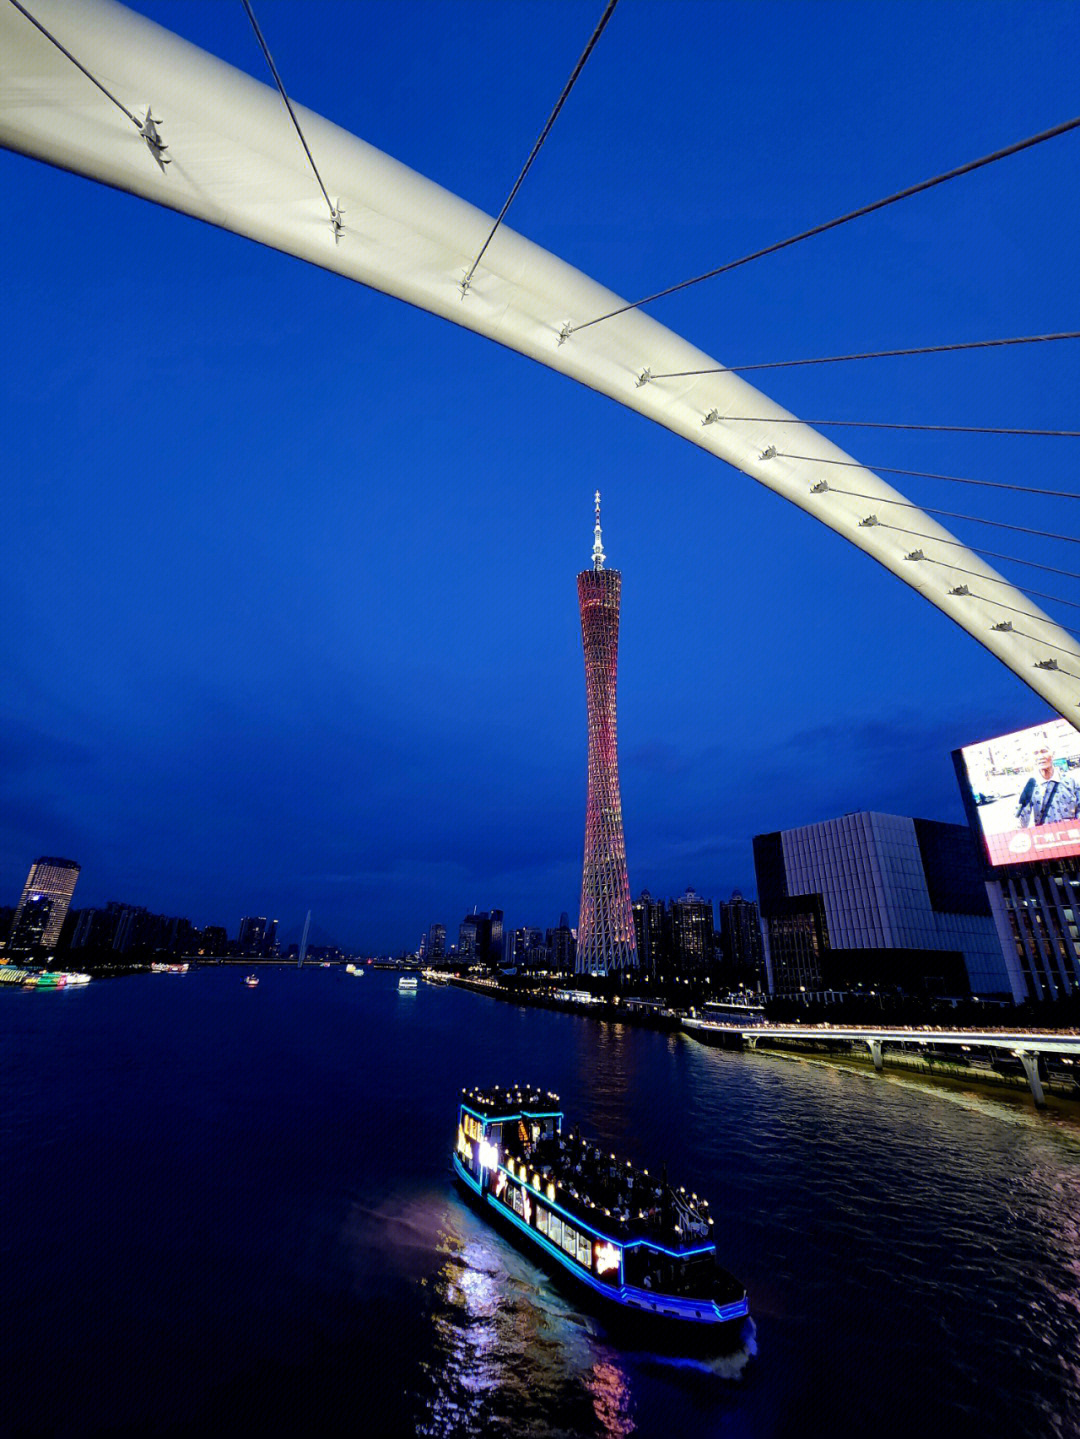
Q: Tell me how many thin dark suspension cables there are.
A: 13